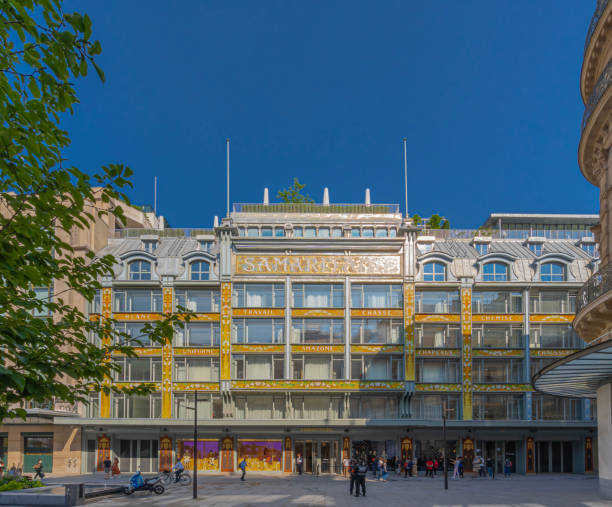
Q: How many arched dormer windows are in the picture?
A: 5